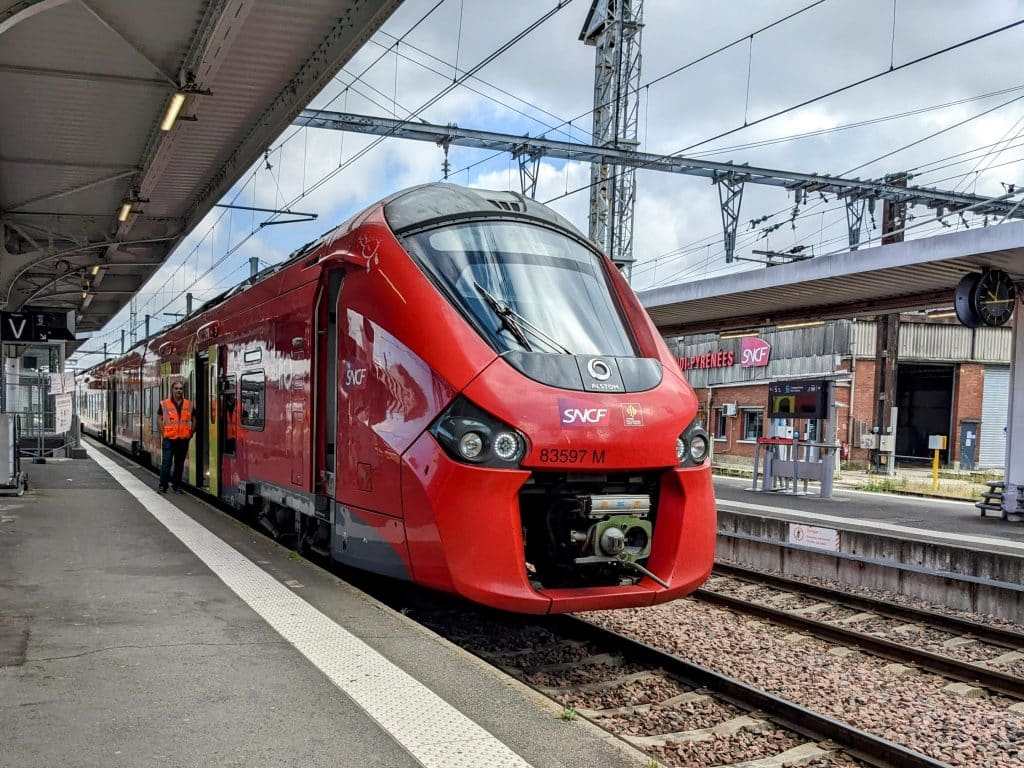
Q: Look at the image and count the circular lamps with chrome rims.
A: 4